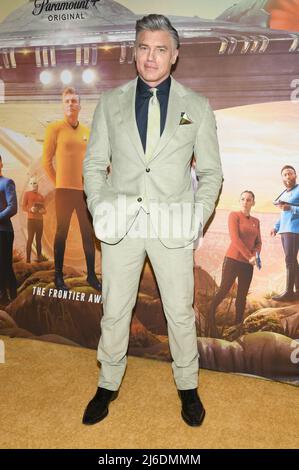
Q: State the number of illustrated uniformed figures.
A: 5